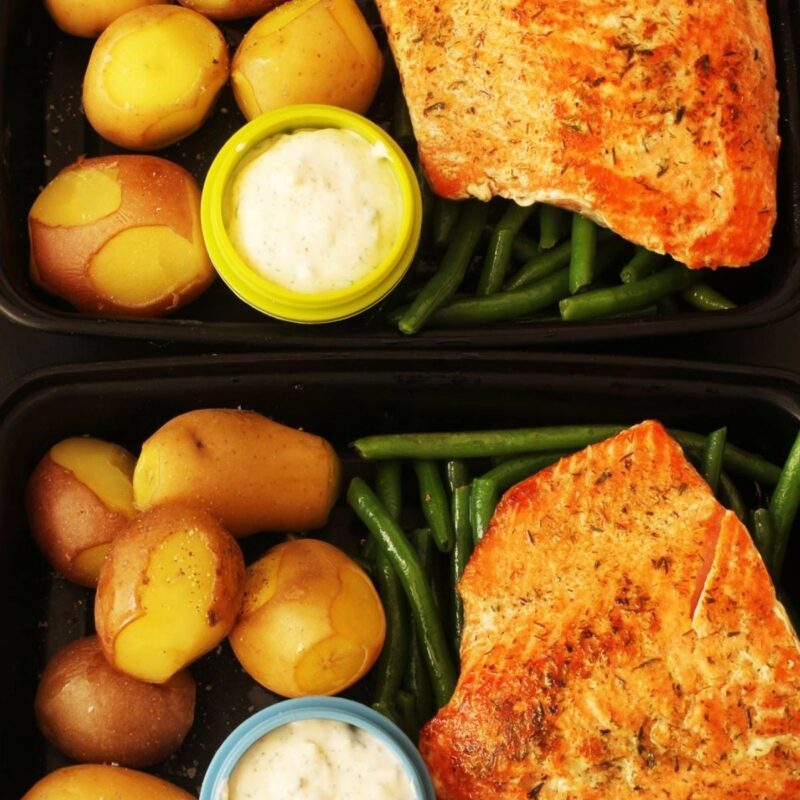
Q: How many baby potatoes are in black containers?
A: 11